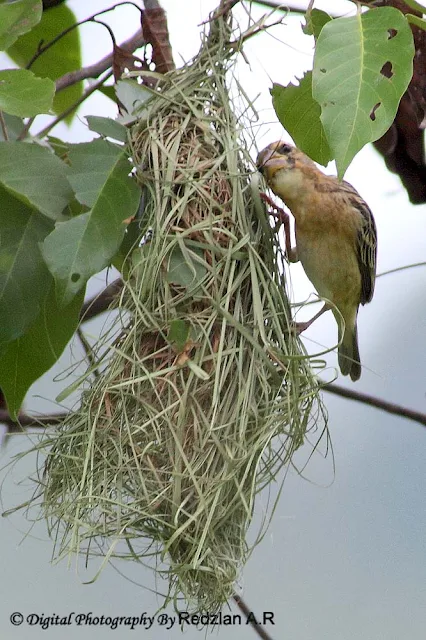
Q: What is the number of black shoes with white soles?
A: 0